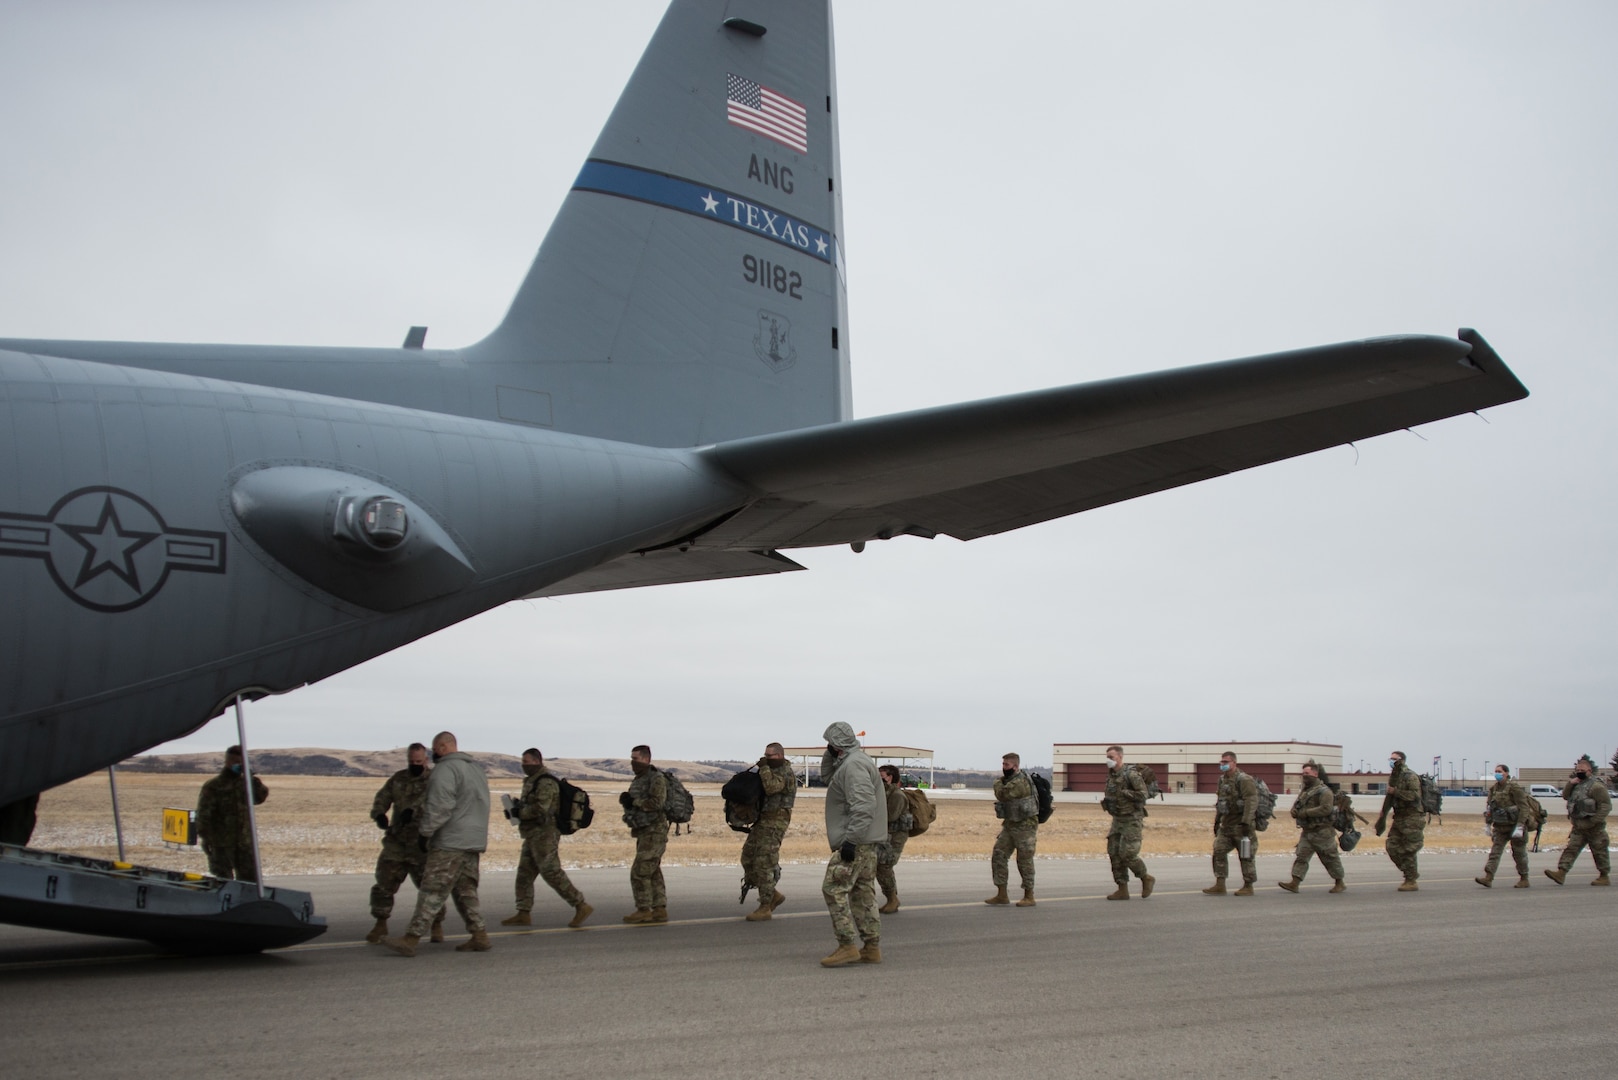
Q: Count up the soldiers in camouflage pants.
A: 15